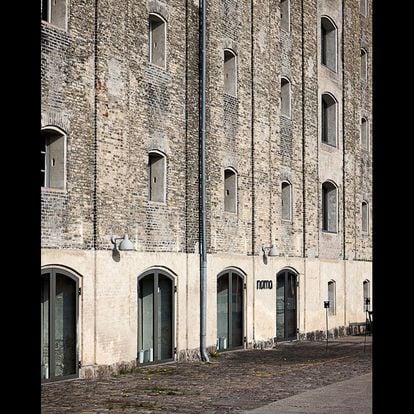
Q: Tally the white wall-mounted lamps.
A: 2